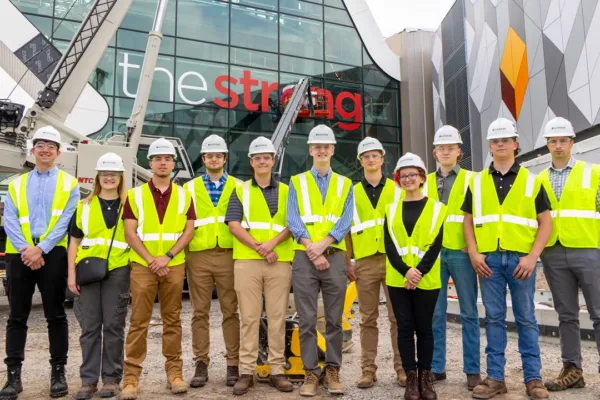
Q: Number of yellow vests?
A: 11